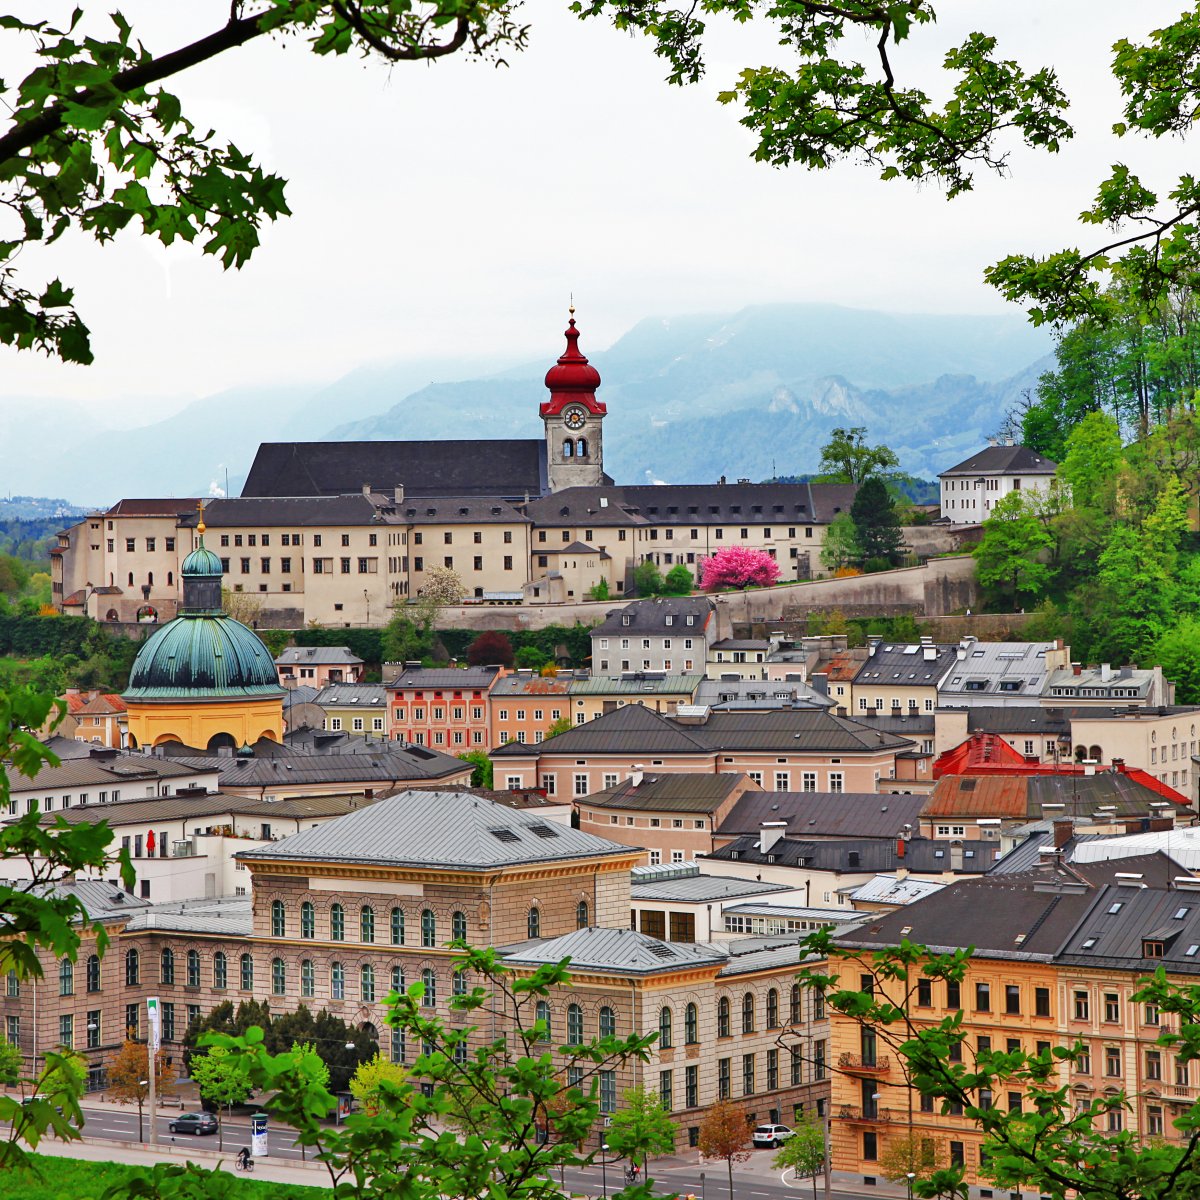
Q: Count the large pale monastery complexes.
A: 1